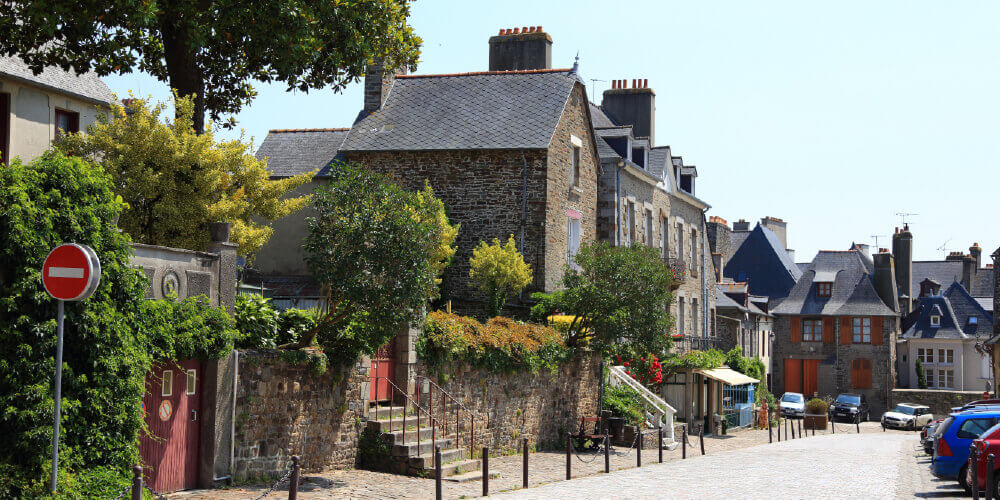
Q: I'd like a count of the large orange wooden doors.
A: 2